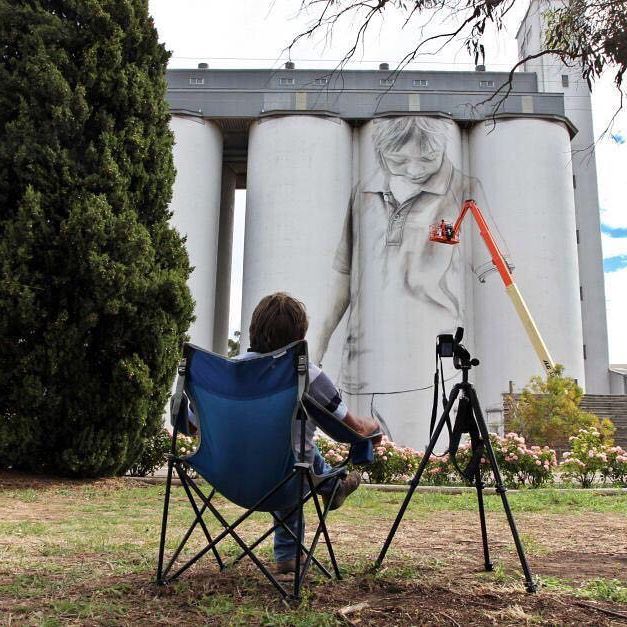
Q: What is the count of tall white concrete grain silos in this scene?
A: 4